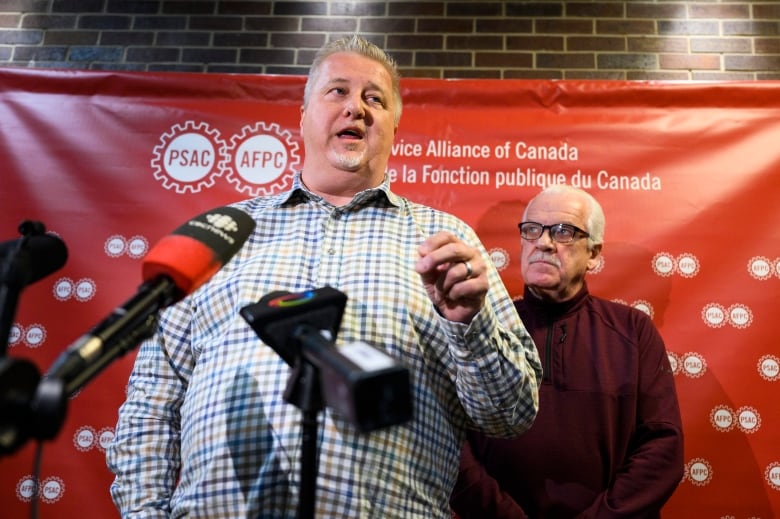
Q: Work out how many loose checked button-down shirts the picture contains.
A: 1